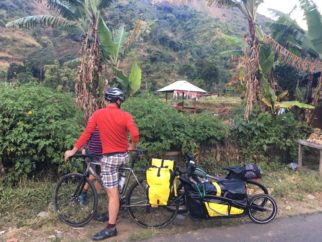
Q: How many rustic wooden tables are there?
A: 1